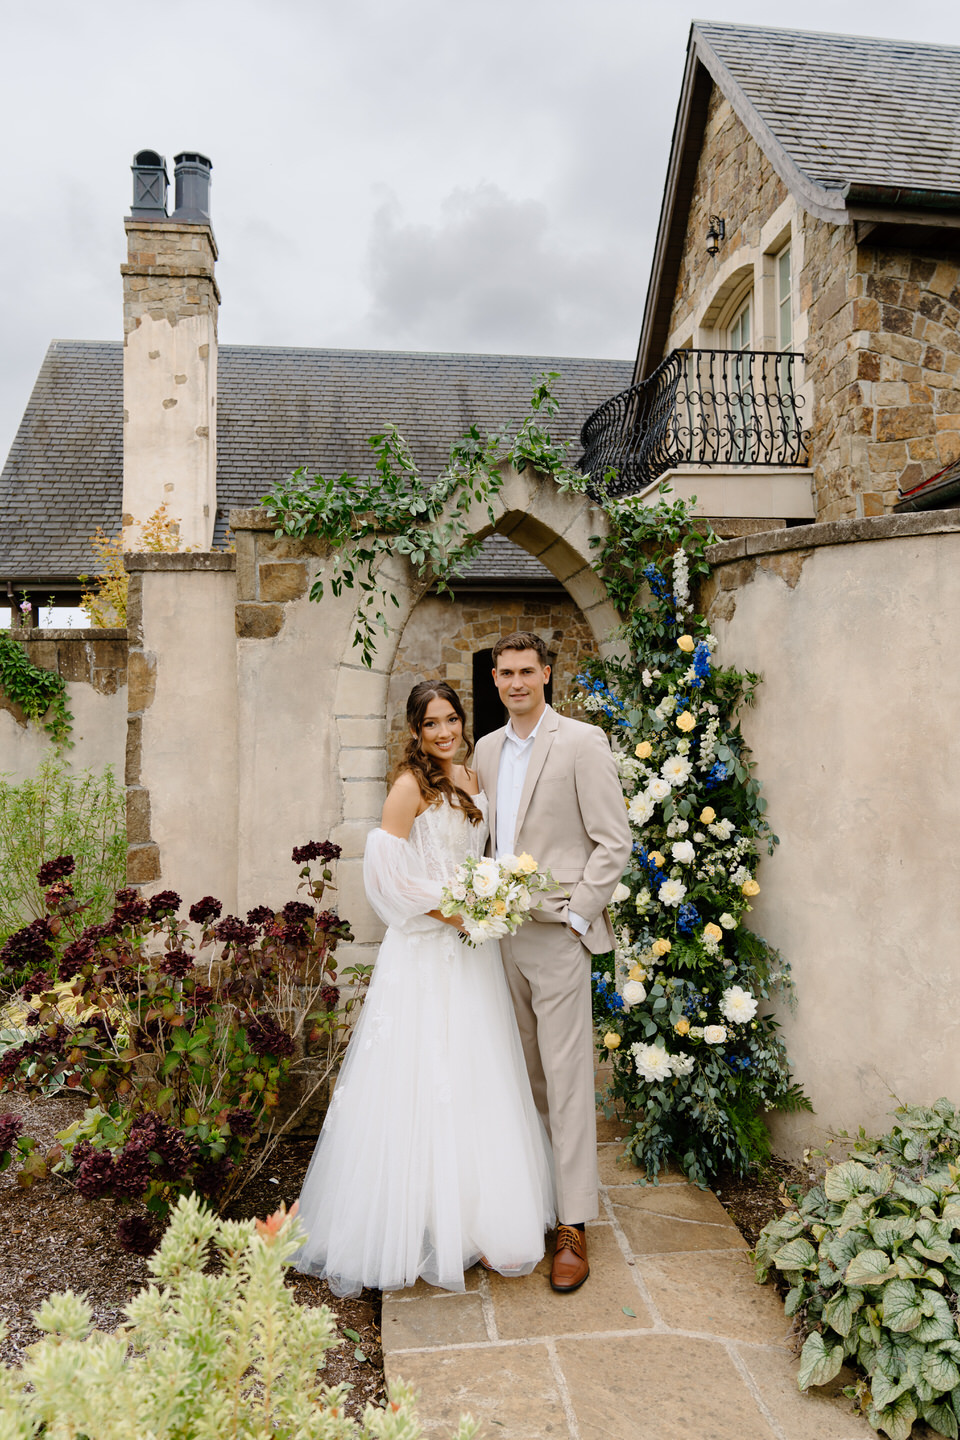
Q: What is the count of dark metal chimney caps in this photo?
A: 2